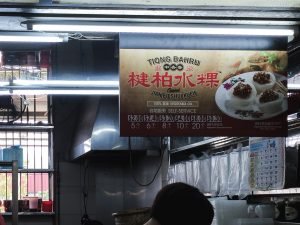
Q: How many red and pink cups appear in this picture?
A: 2